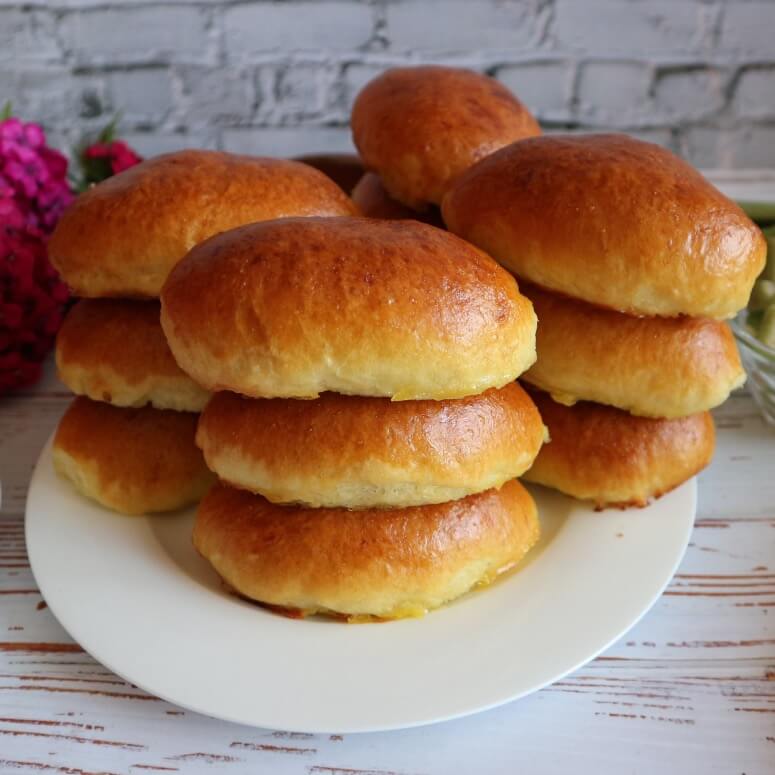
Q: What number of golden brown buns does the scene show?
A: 11